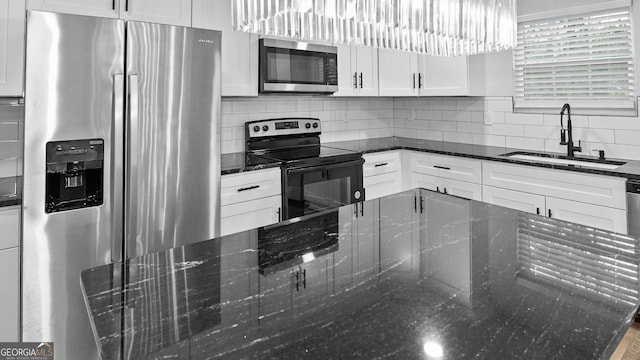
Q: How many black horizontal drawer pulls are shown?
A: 3